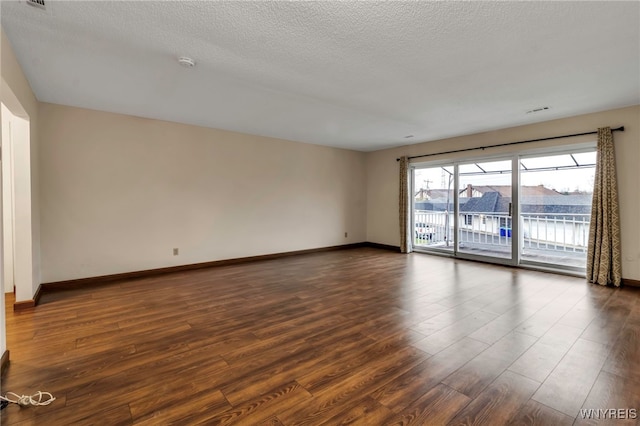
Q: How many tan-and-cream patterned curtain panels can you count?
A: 2